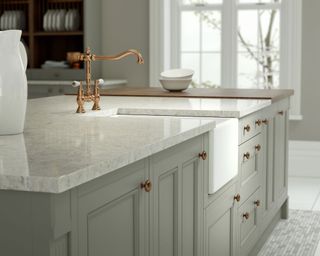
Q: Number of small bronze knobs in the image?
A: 11